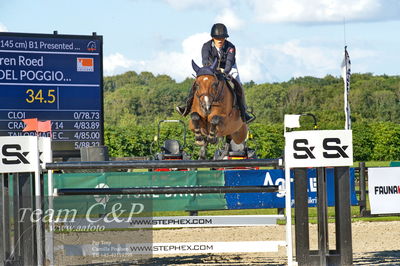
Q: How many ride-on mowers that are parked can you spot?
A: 2